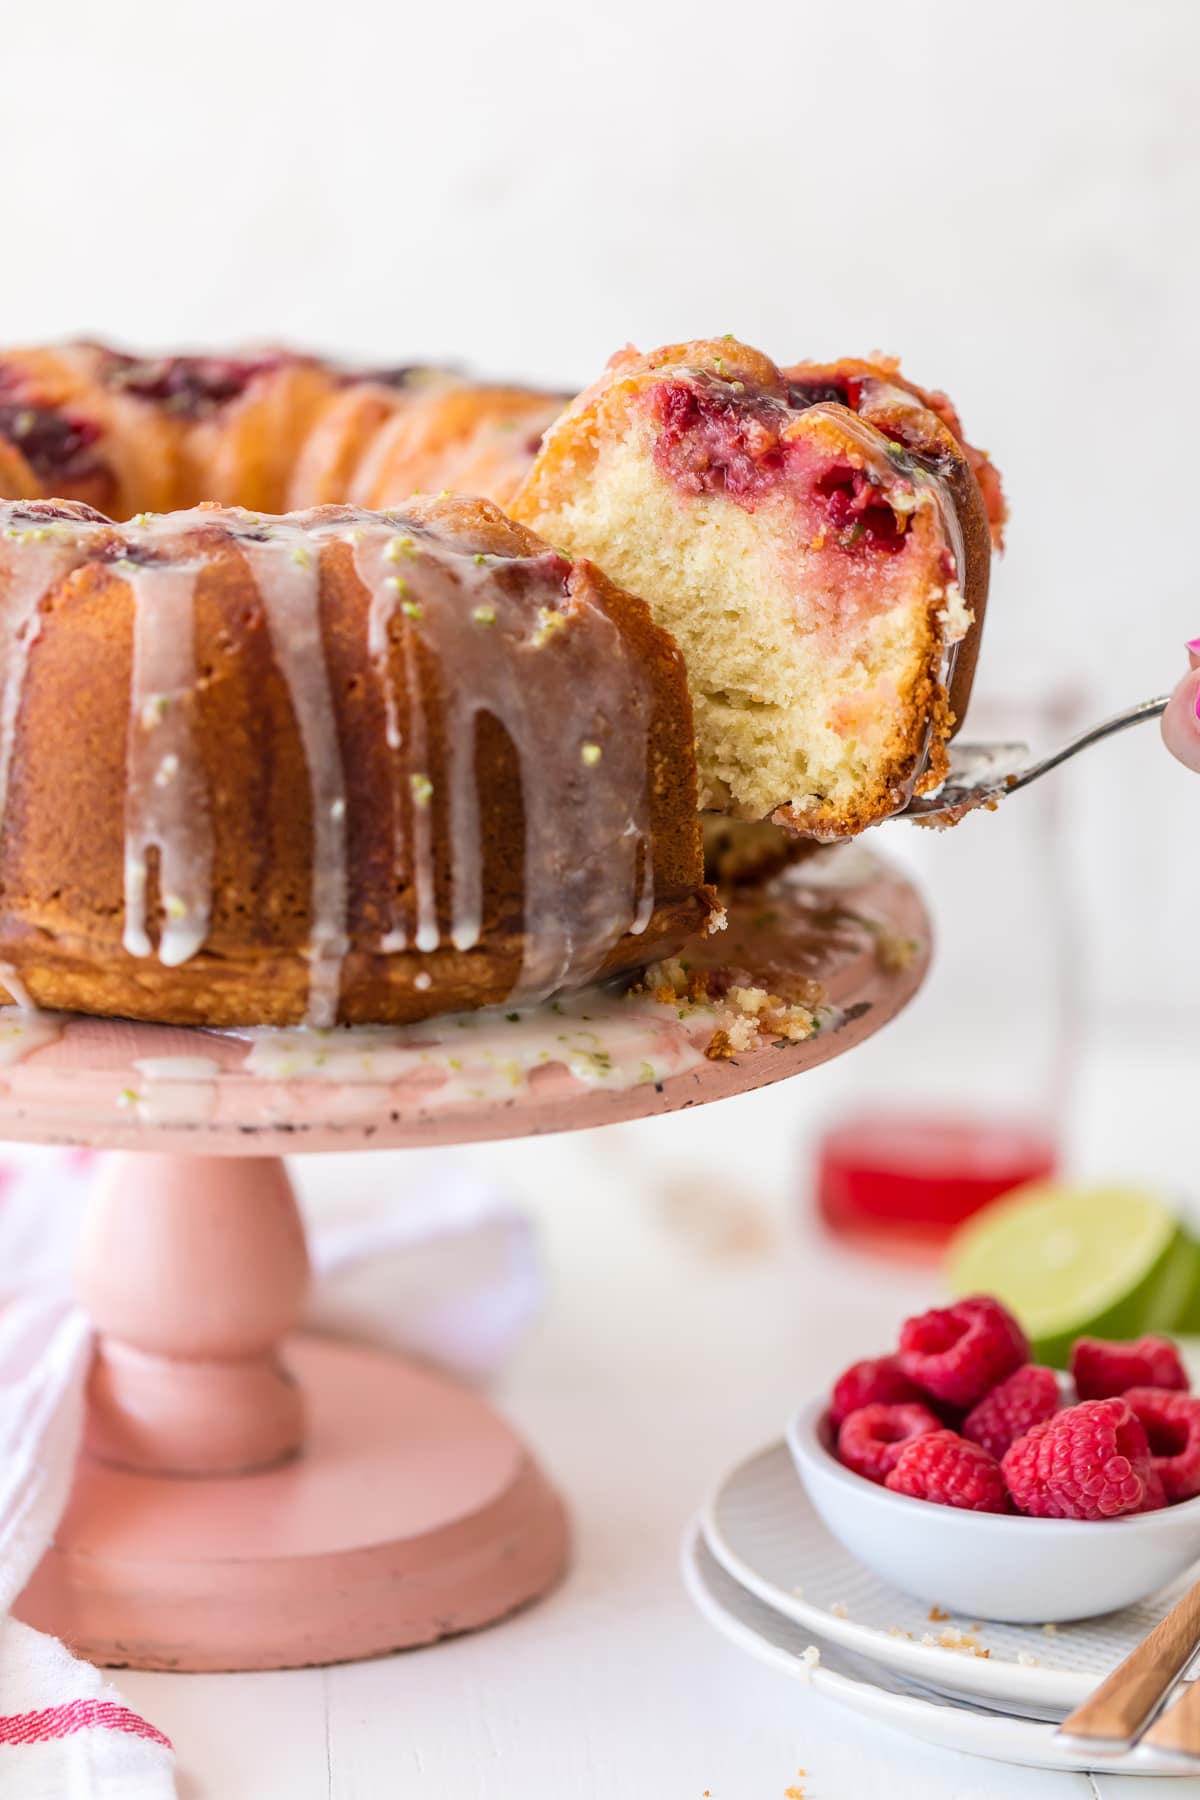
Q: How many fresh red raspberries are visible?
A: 8